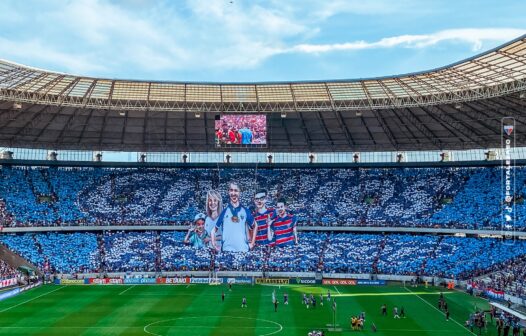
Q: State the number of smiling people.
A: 5